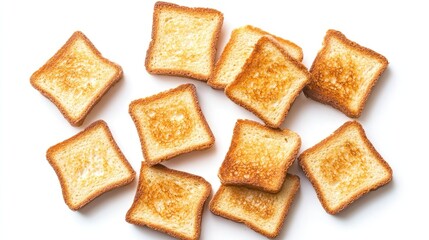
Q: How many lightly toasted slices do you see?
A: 11